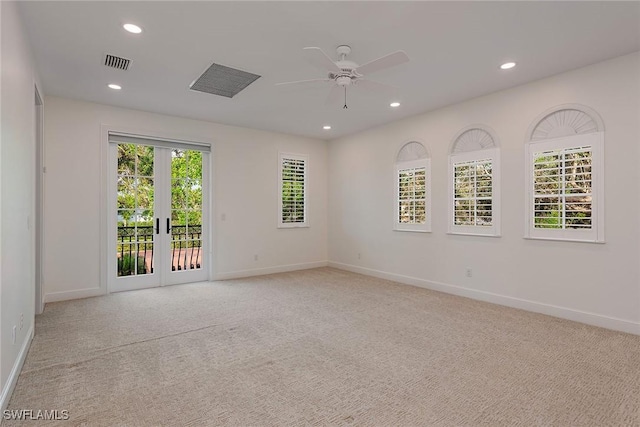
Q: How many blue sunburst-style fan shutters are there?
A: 0